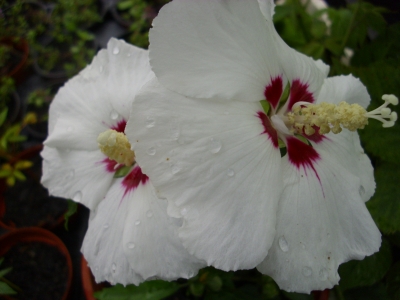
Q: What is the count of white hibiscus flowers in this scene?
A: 2